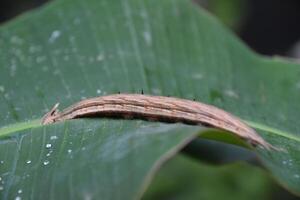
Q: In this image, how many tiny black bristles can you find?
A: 4